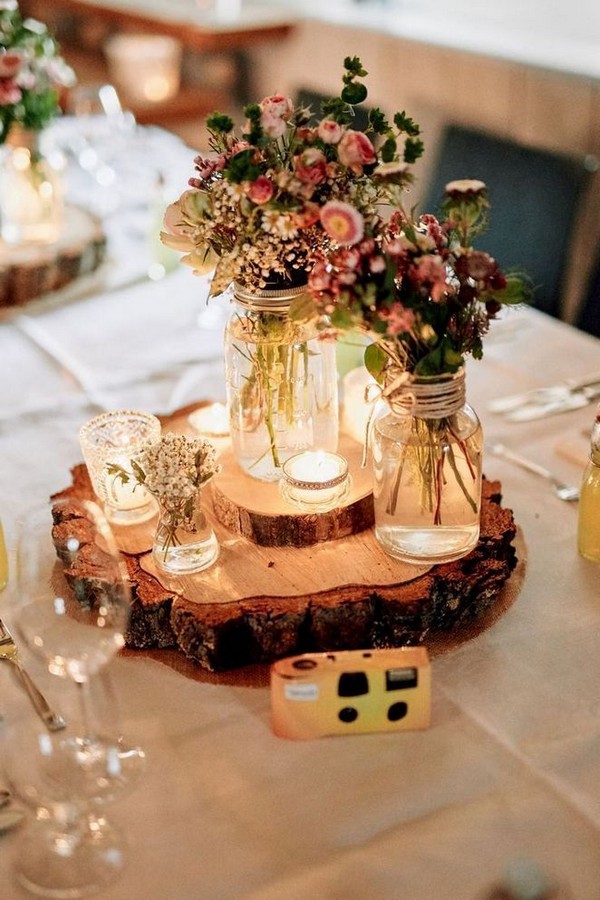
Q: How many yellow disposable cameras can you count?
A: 1